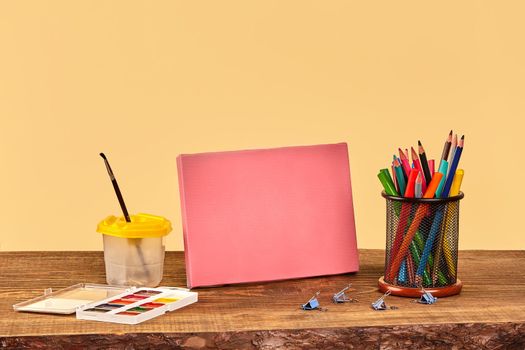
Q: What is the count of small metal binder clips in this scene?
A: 4